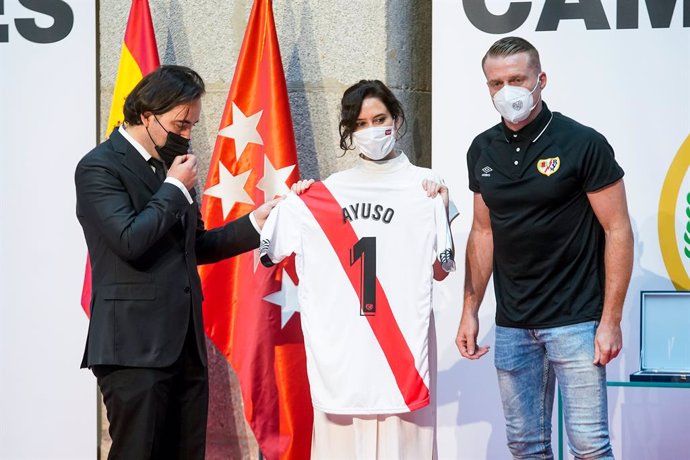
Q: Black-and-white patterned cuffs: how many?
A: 2